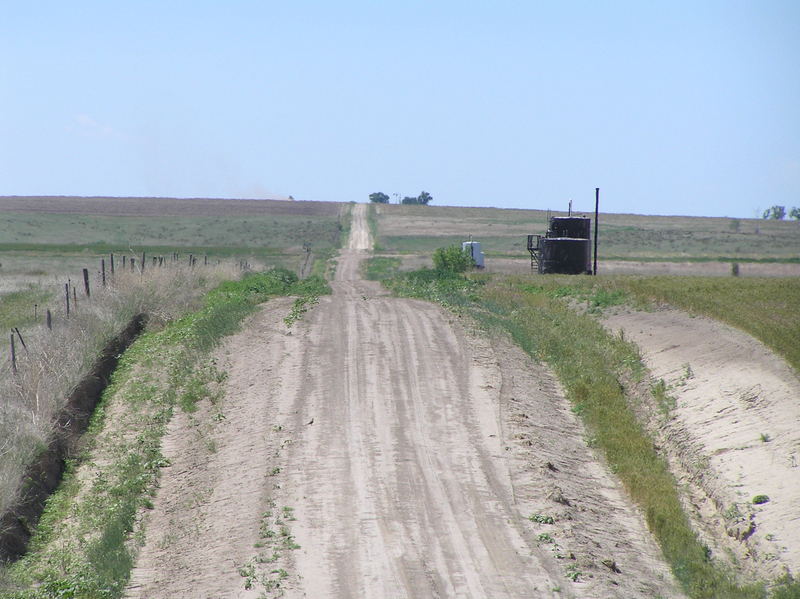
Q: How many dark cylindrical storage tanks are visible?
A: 2